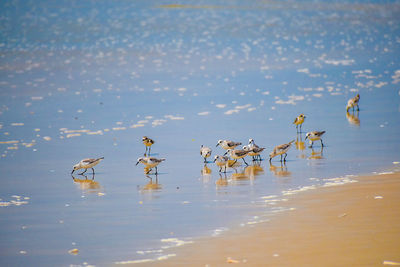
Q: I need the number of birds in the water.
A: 13